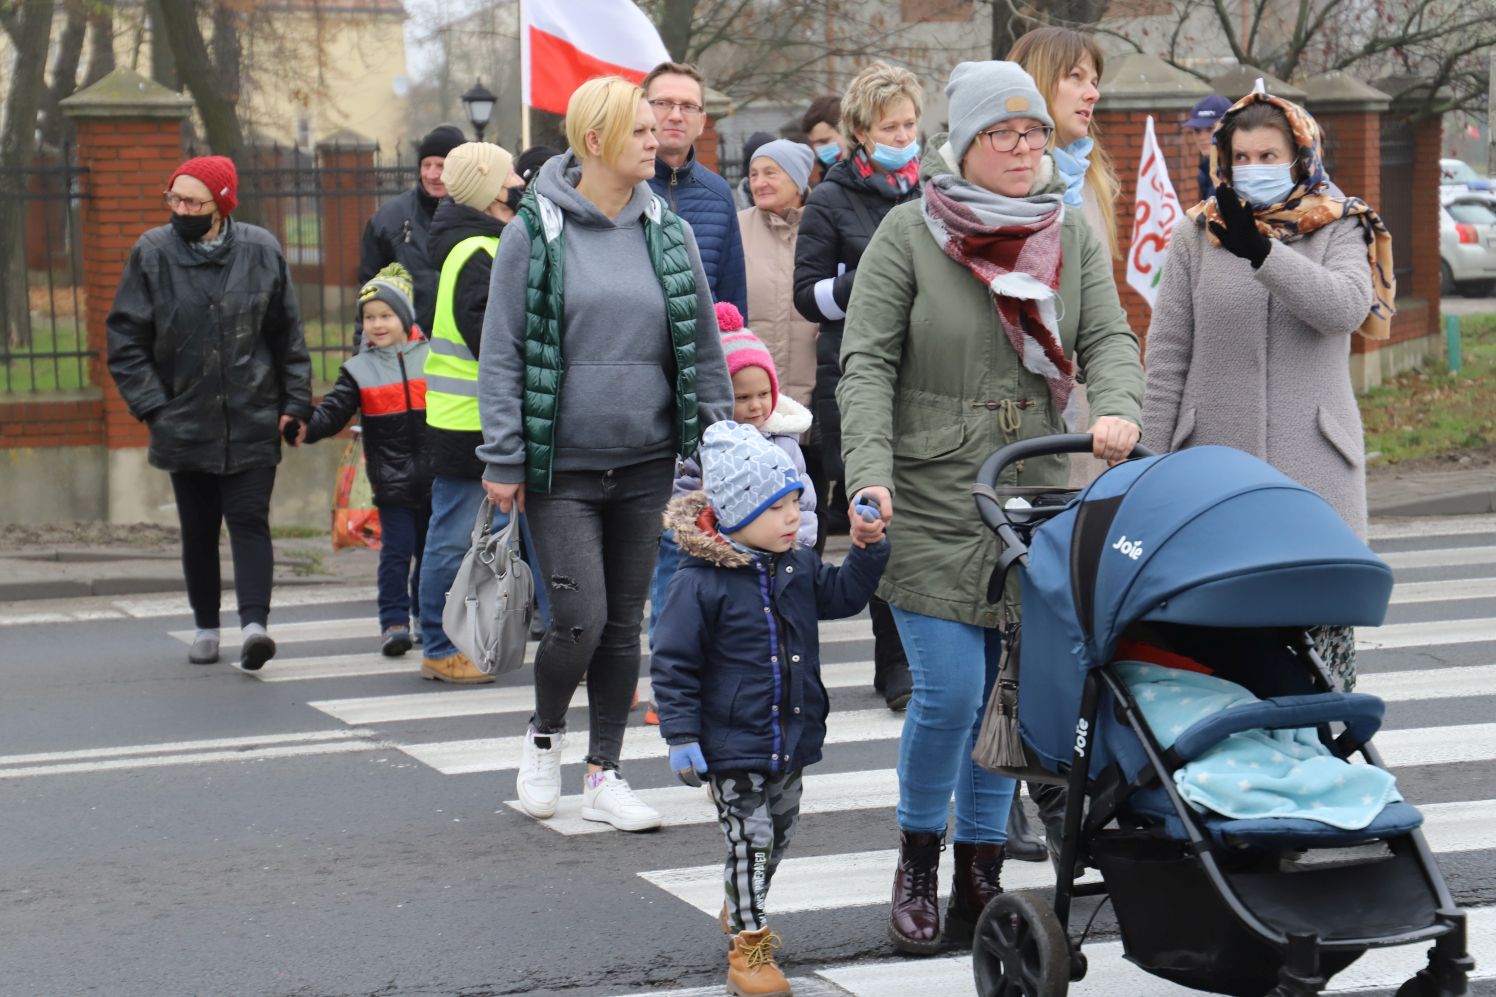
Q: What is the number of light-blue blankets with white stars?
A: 1